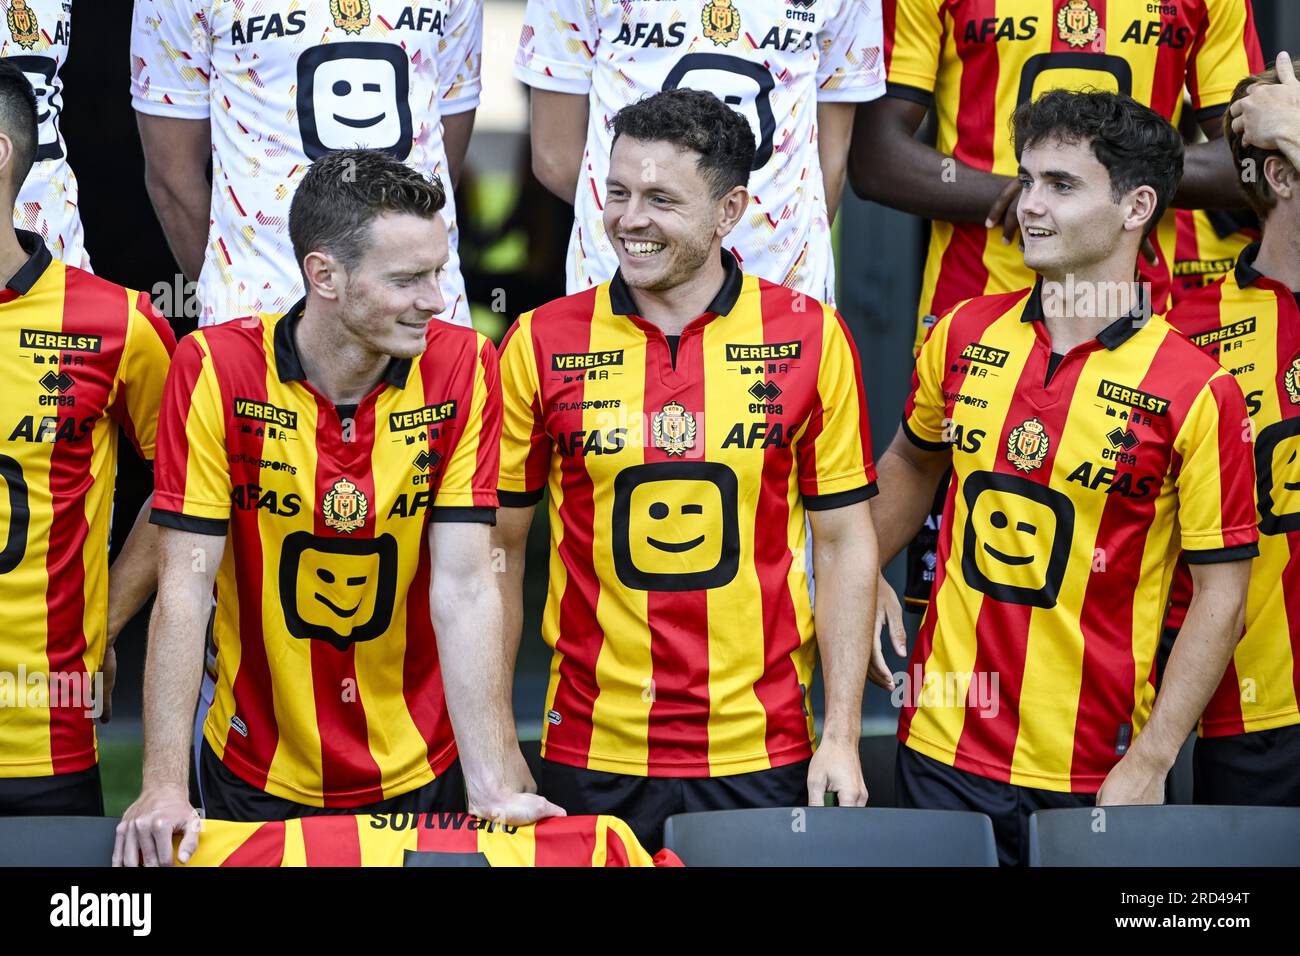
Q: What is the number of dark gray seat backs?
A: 3